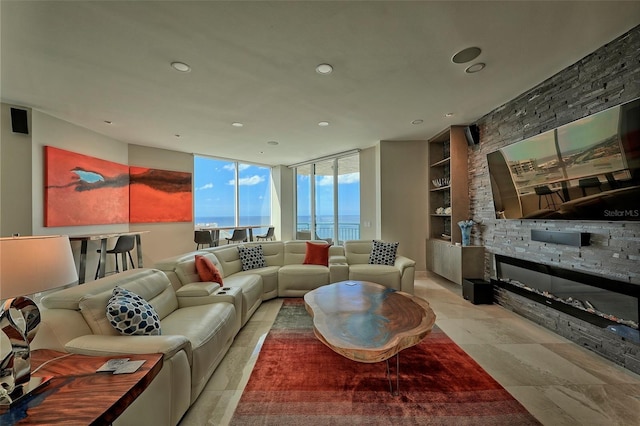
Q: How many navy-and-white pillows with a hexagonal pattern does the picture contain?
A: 3